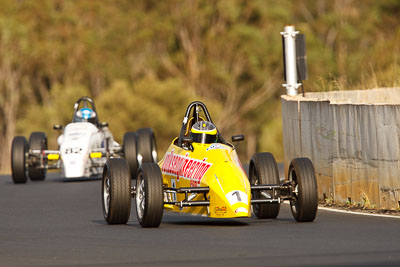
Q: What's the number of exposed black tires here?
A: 8